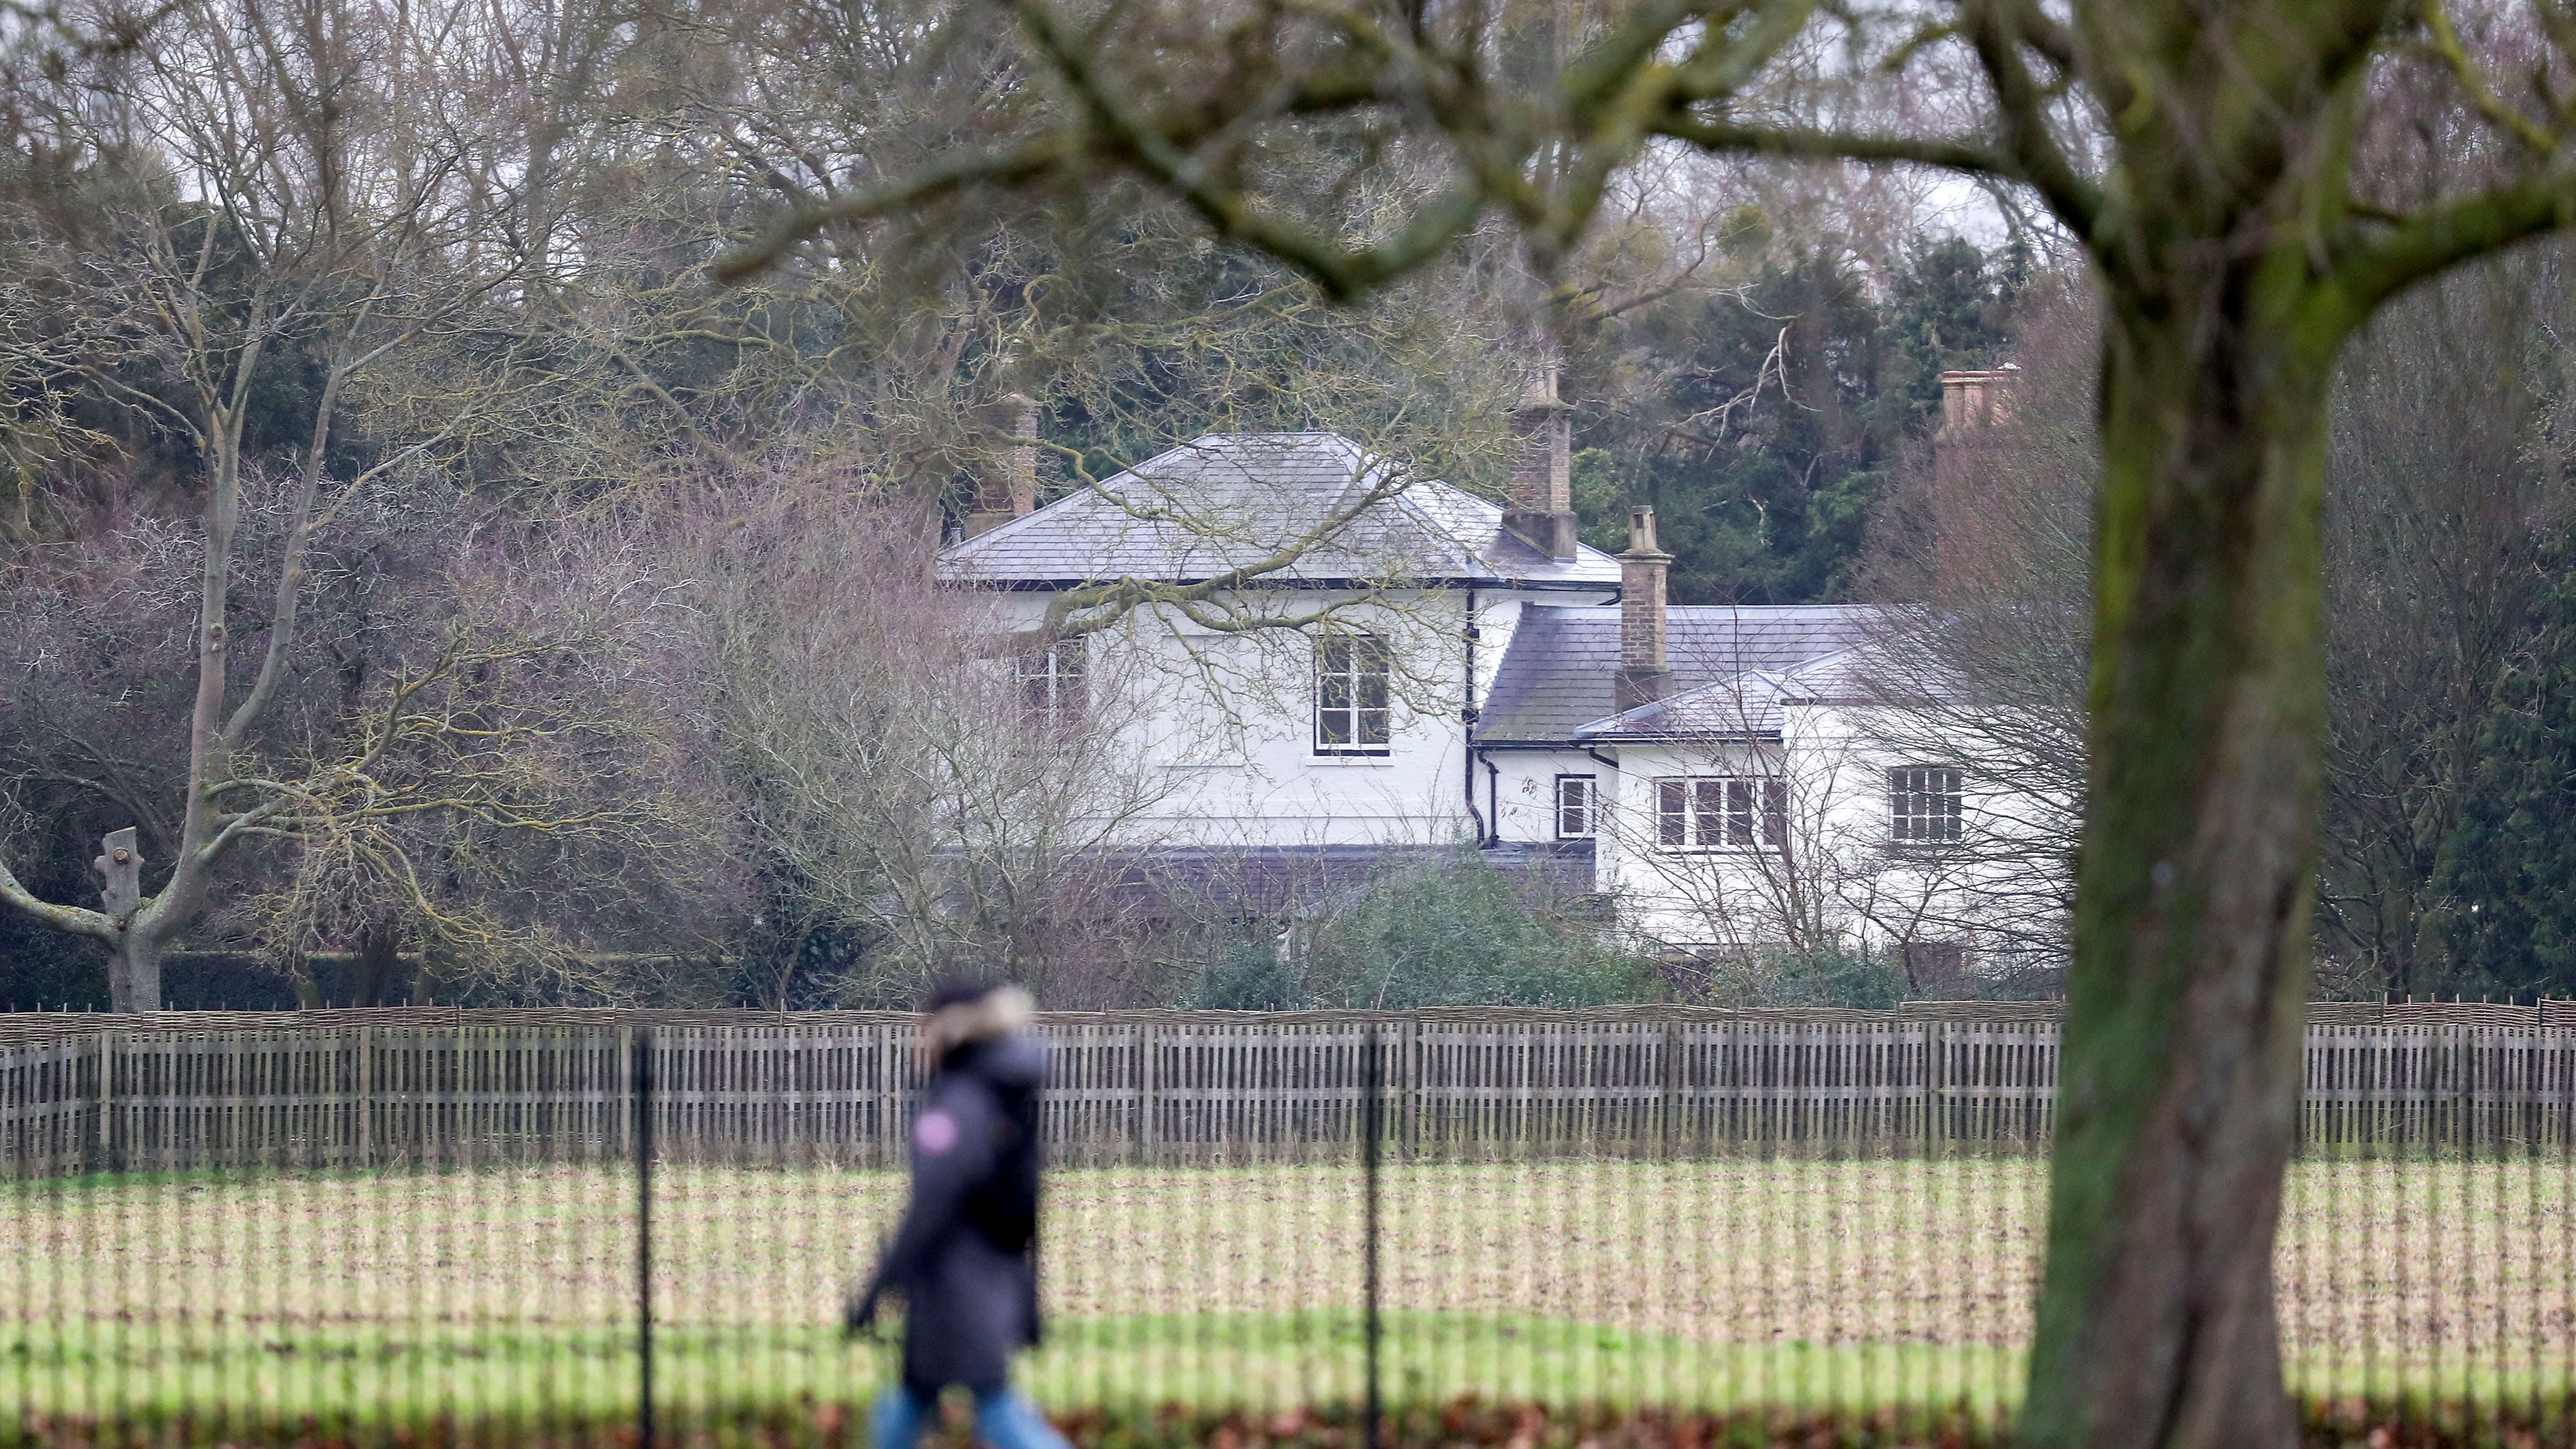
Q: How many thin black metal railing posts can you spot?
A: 2